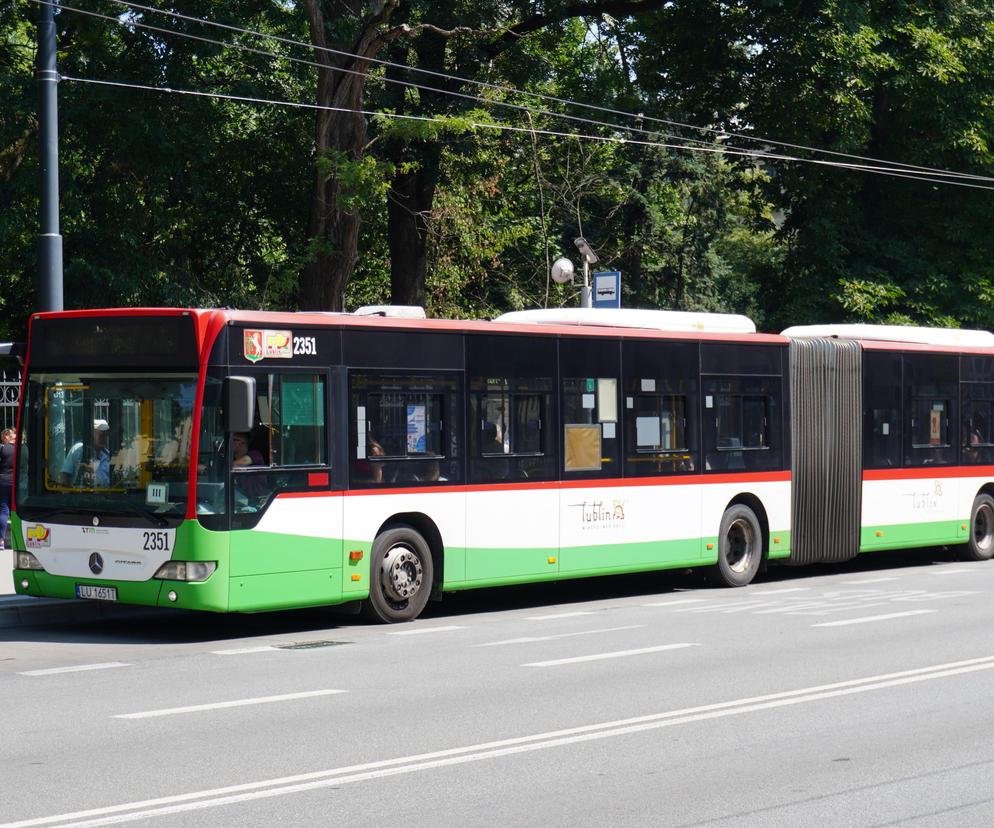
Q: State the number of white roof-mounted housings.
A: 3